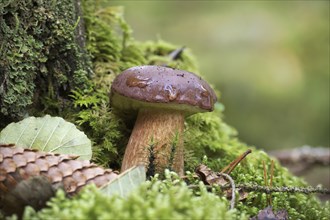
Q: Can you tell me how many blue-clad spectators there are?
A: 0